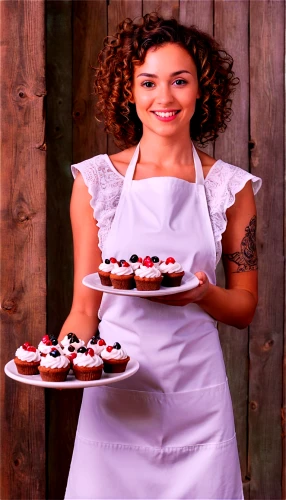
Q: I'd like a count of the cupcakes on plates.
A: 13